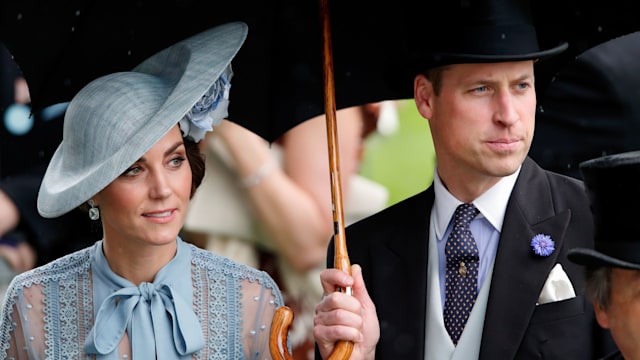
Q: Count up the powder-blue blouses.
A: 1